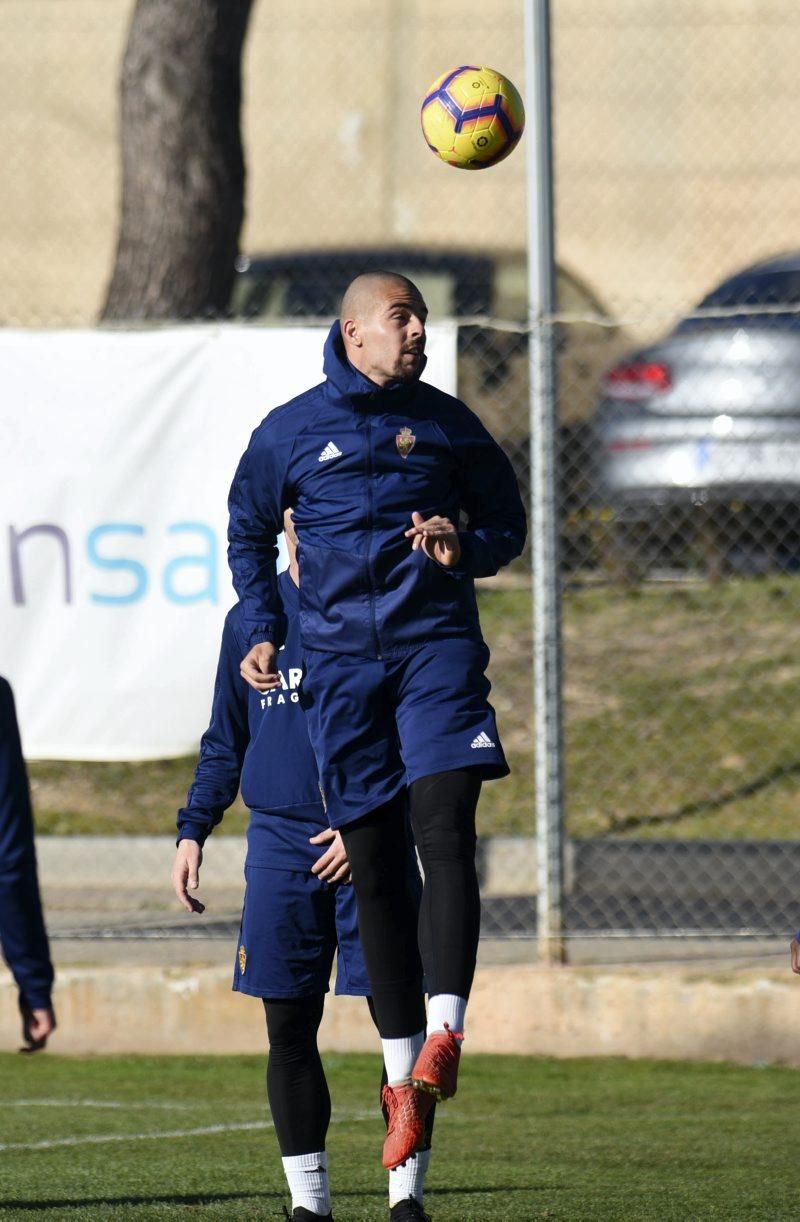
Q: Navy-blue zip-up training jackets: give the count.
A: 1